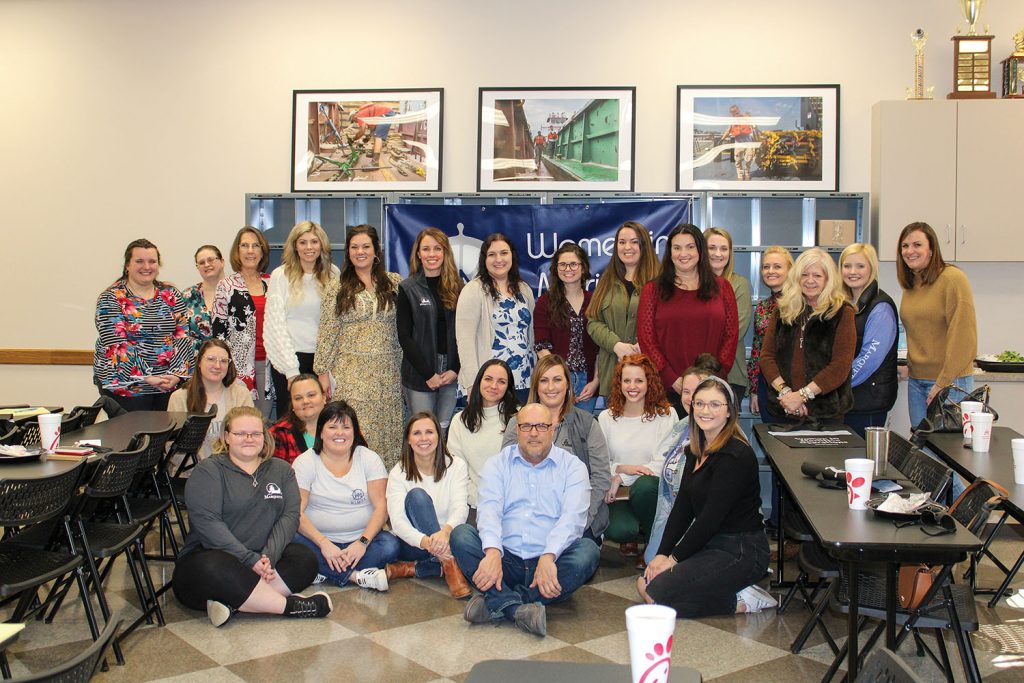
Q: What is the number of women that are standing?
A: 15